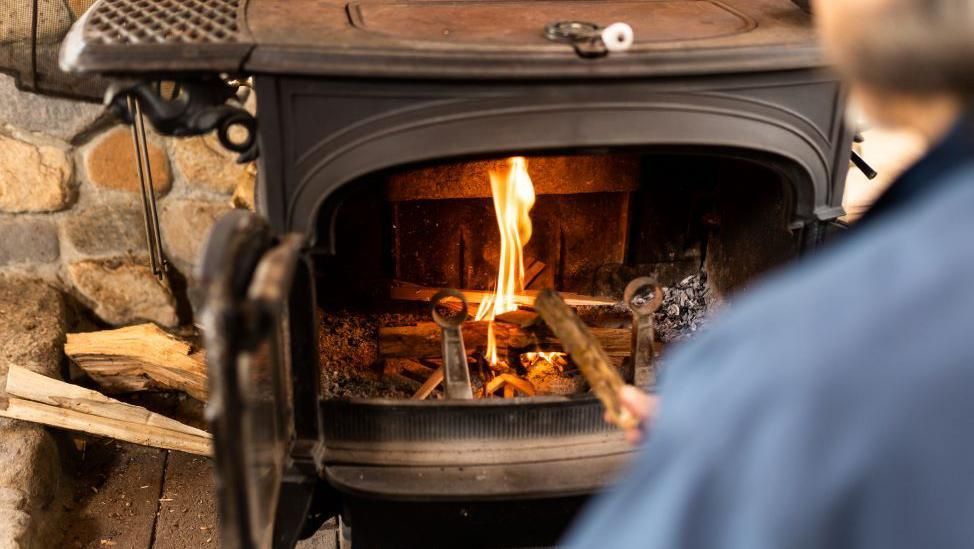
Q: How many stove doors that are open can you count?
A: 1